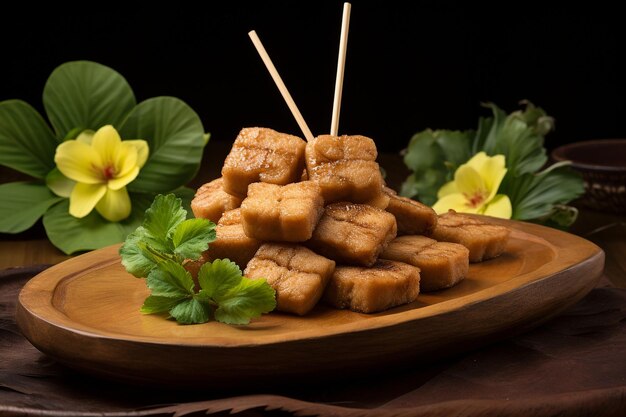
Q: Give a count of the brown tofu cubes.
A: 11